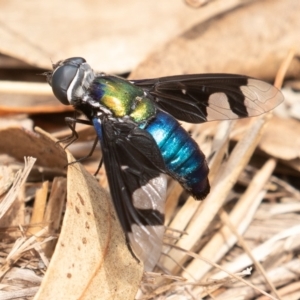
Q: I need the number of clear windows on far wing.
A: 2